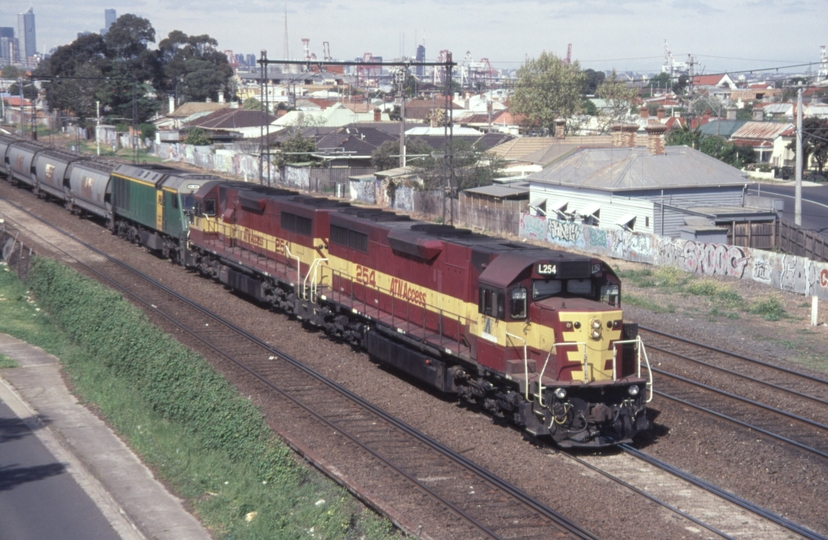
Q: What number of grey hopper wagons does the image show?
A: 4